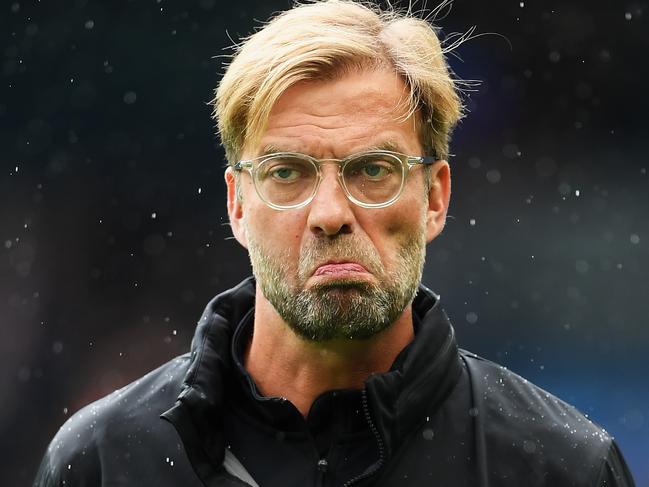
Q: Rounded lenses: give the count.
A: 2